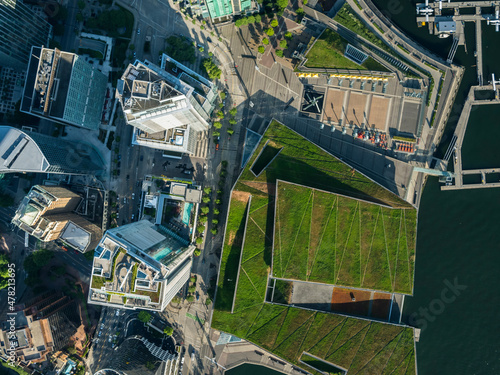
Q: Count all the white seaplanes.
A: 4